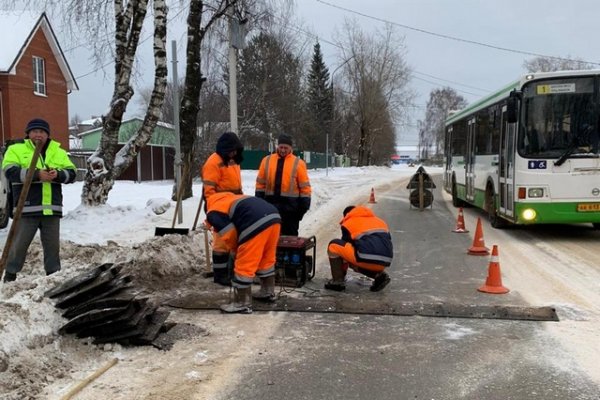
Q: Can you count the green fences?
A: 1